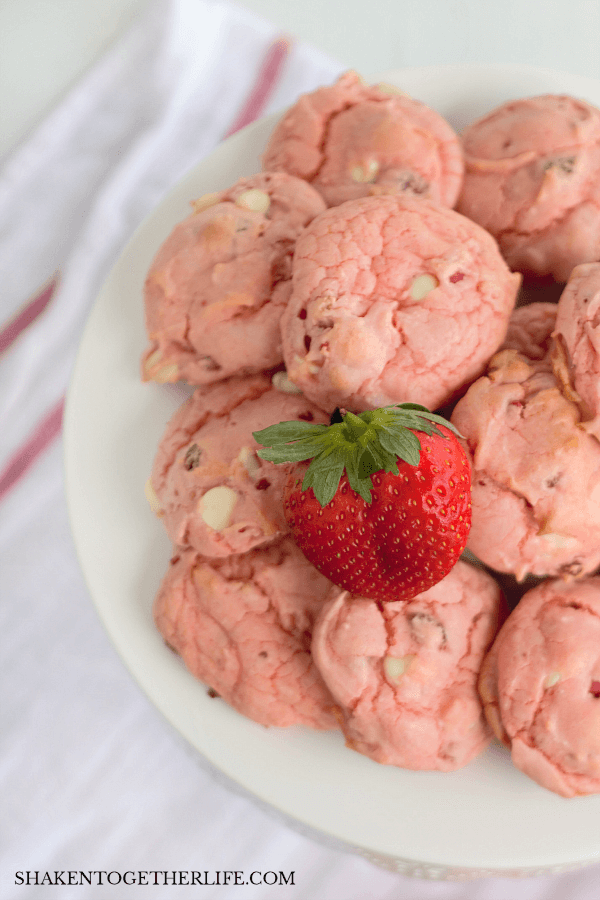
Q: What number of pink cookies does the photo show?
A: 11